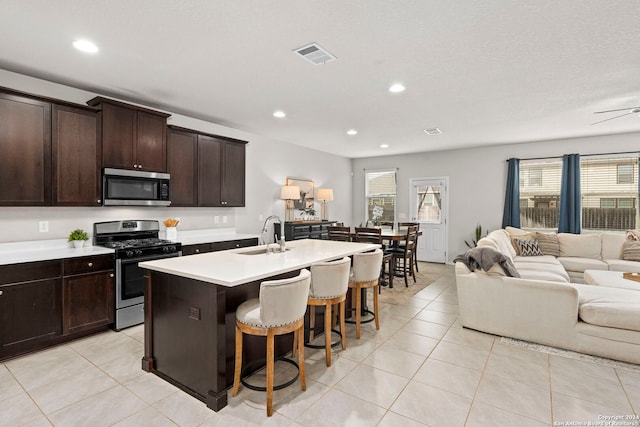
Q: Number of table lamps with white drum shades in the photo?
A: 2